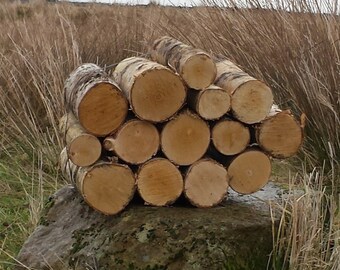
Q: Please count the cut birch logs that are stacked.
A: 14